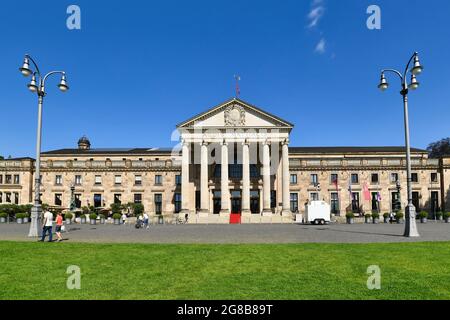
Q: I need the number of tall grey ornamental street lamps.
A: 2